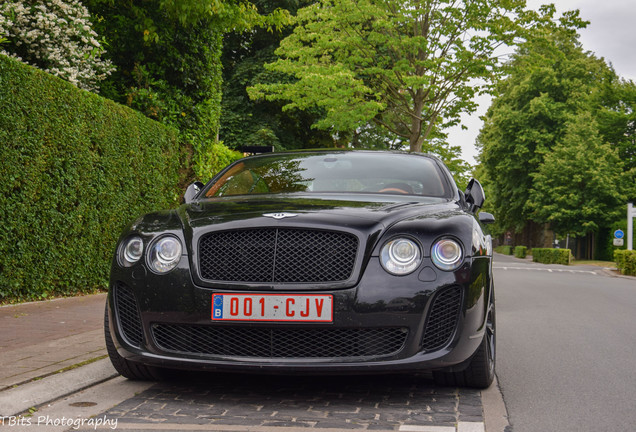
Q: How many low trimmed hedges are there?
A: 4